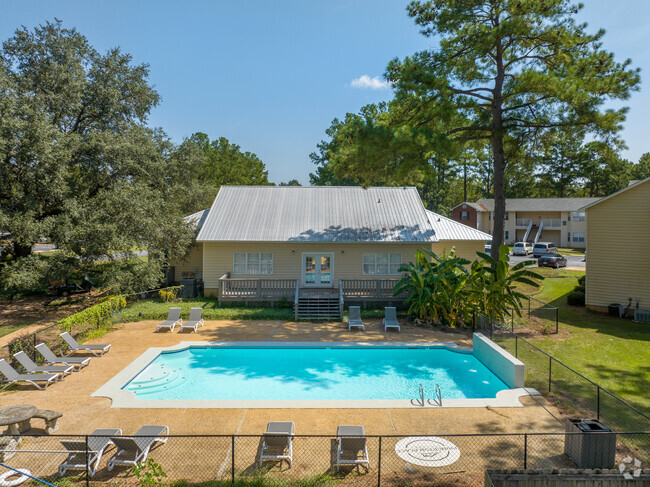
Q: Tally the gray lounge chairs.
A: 12